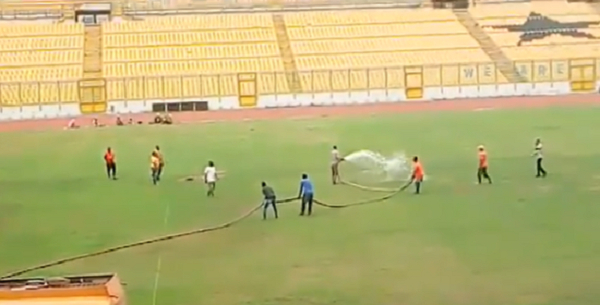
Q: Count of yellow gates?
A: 4